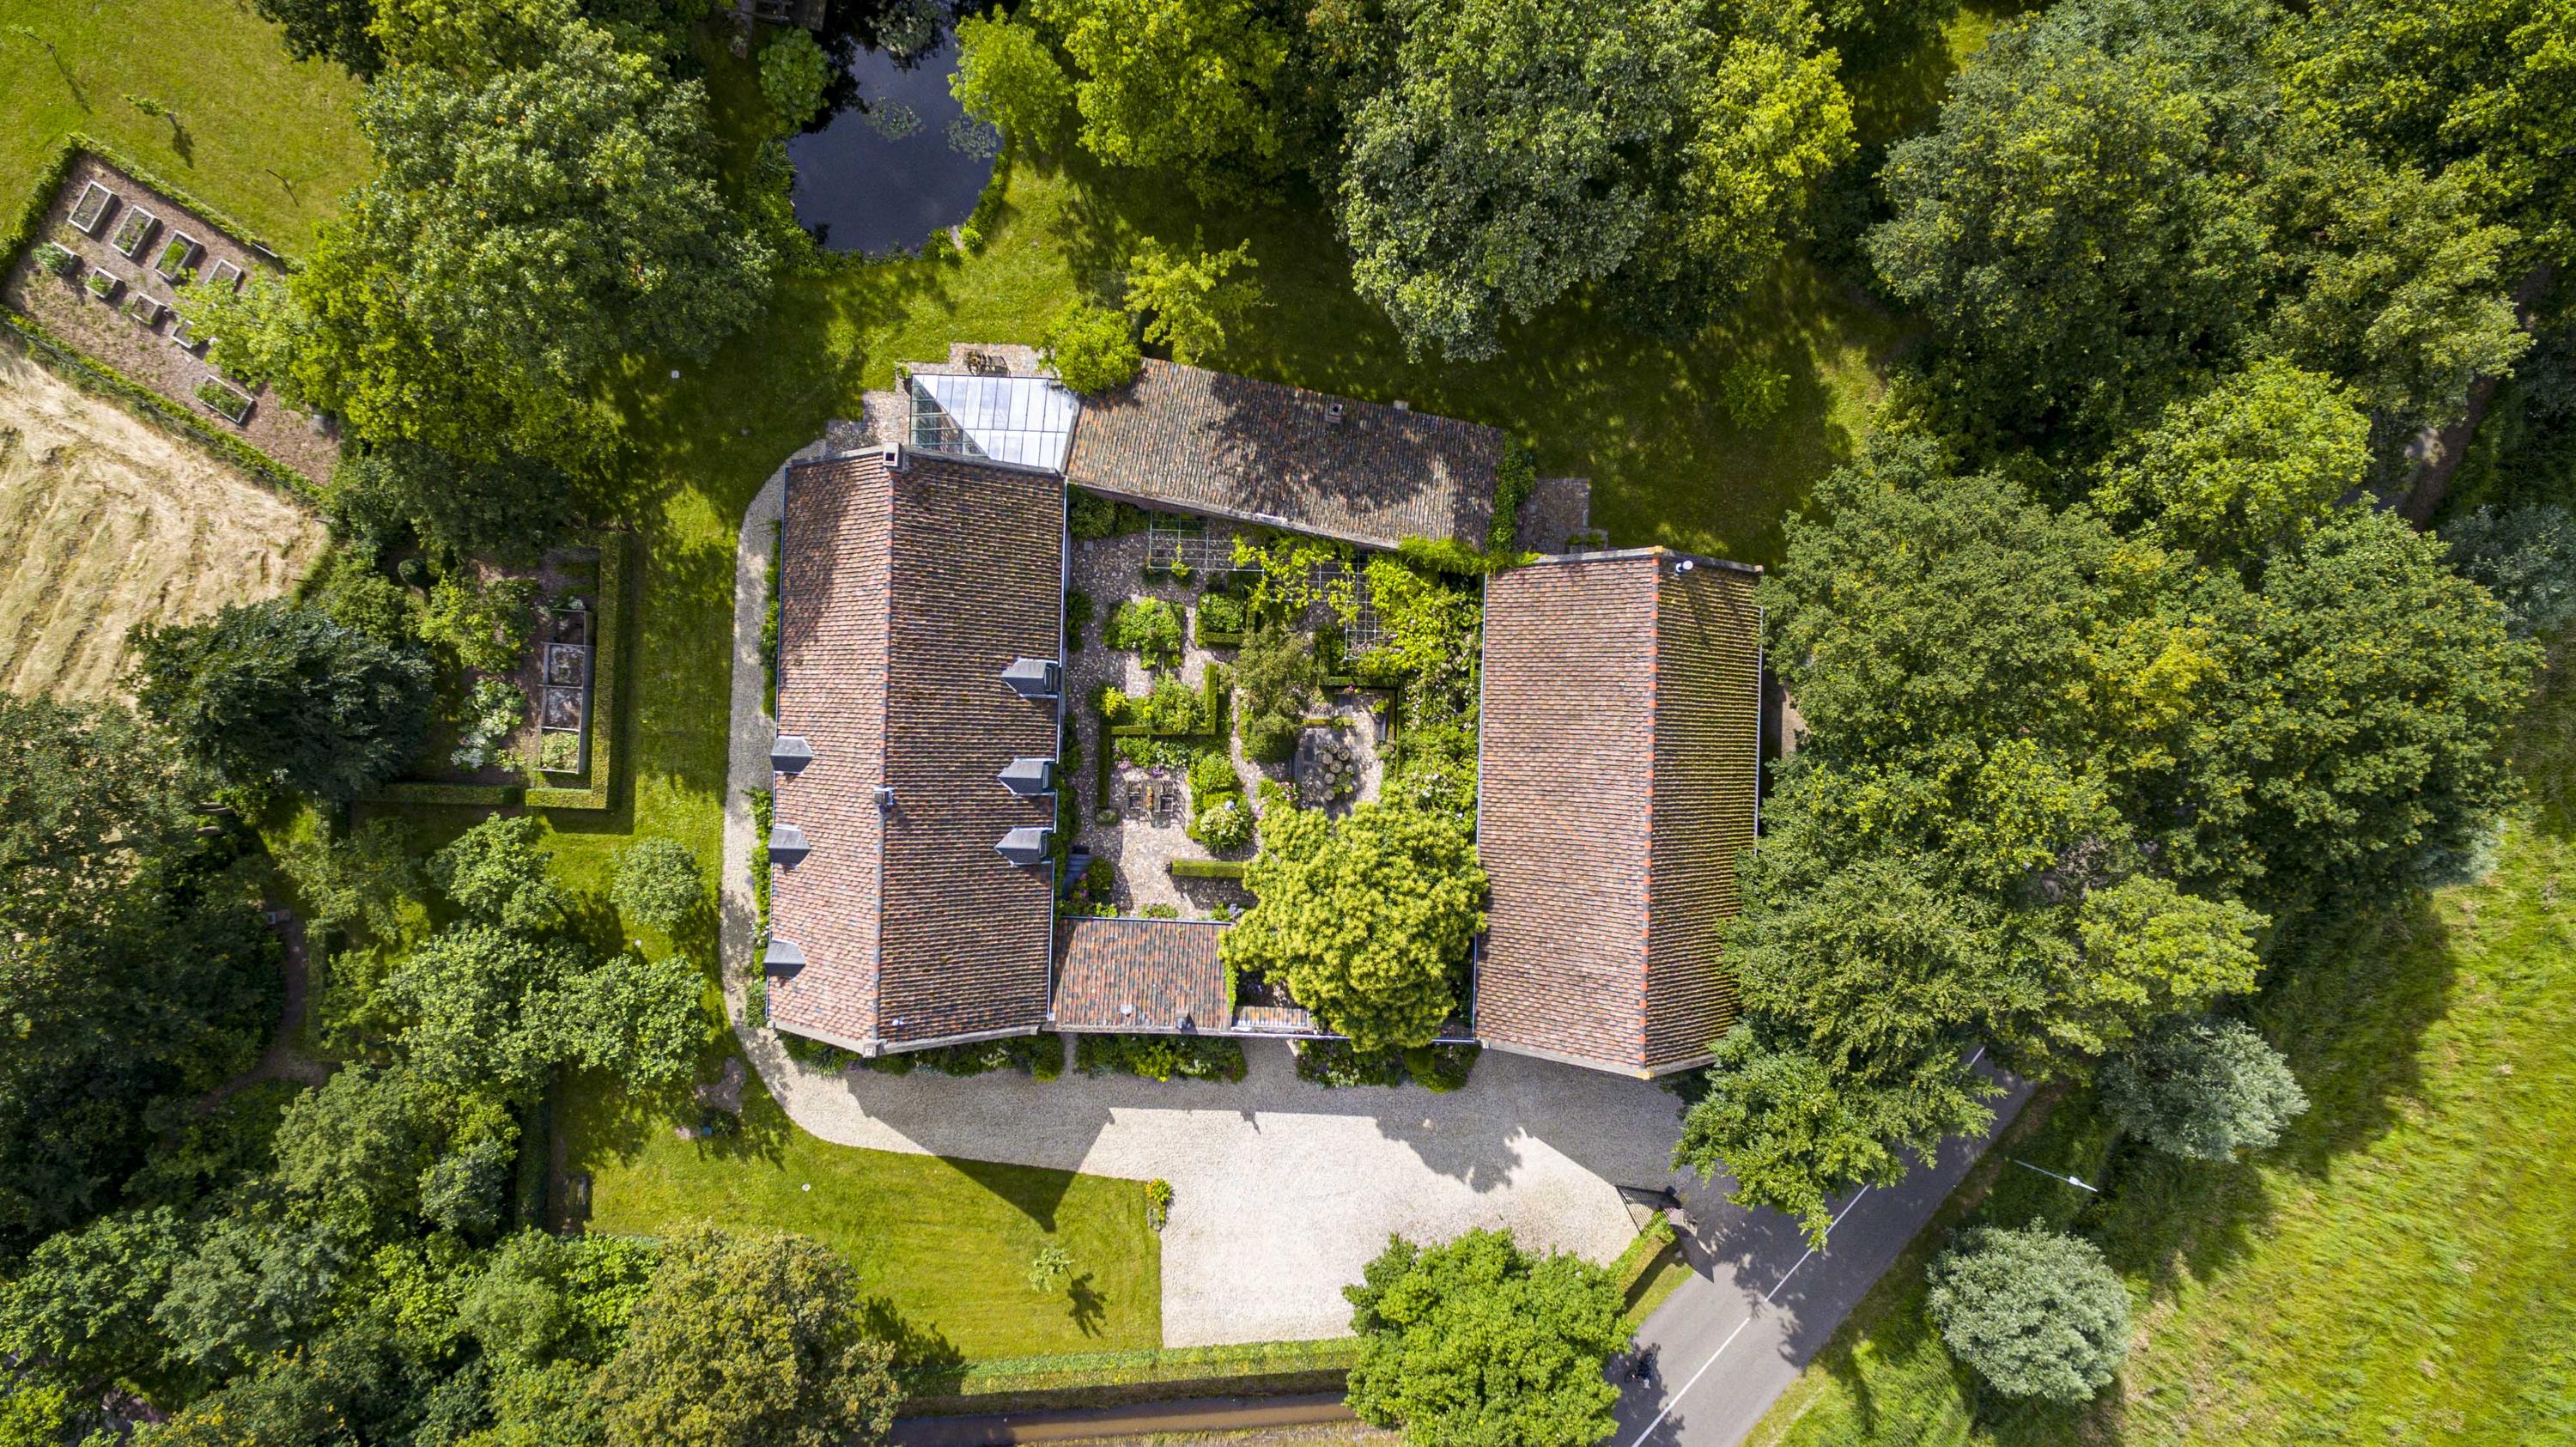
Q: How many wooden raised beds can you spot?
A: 9